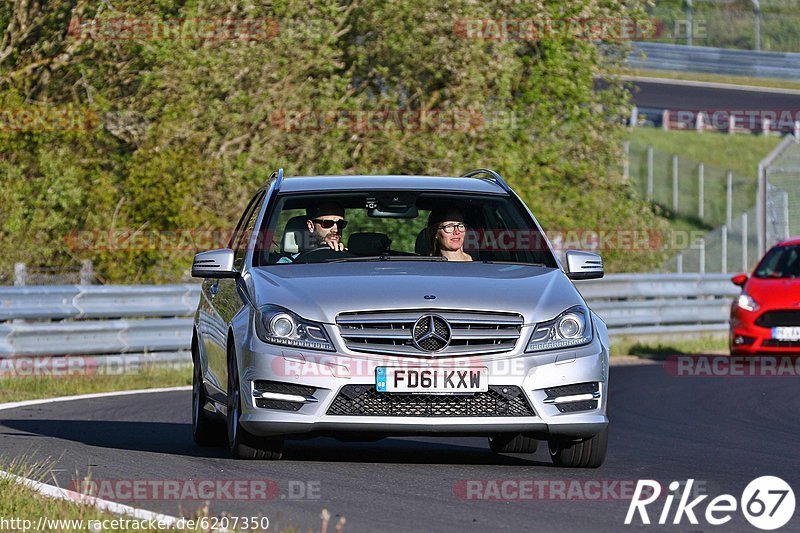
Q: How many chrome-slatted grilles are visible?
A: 1